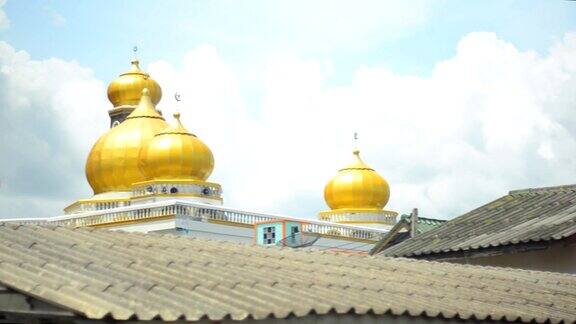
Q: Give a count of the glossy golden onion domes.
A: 4